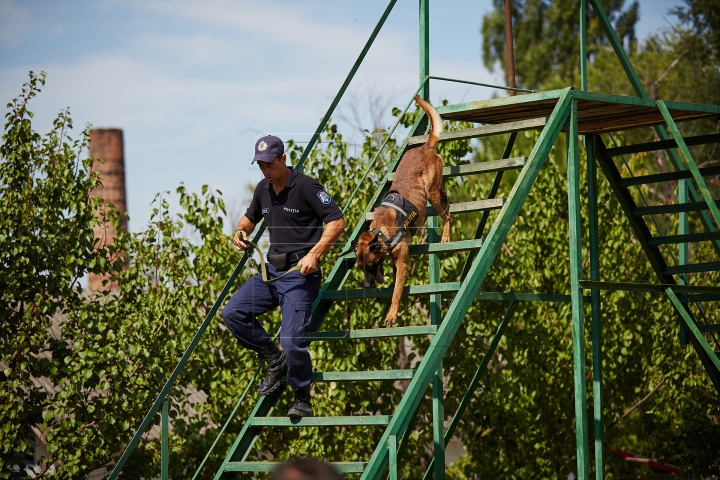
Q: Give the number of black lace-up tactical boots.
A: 2